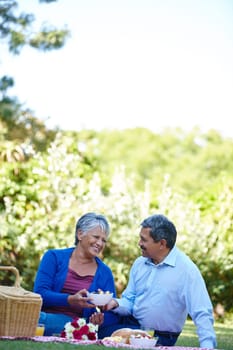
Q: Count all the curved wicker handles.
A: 1